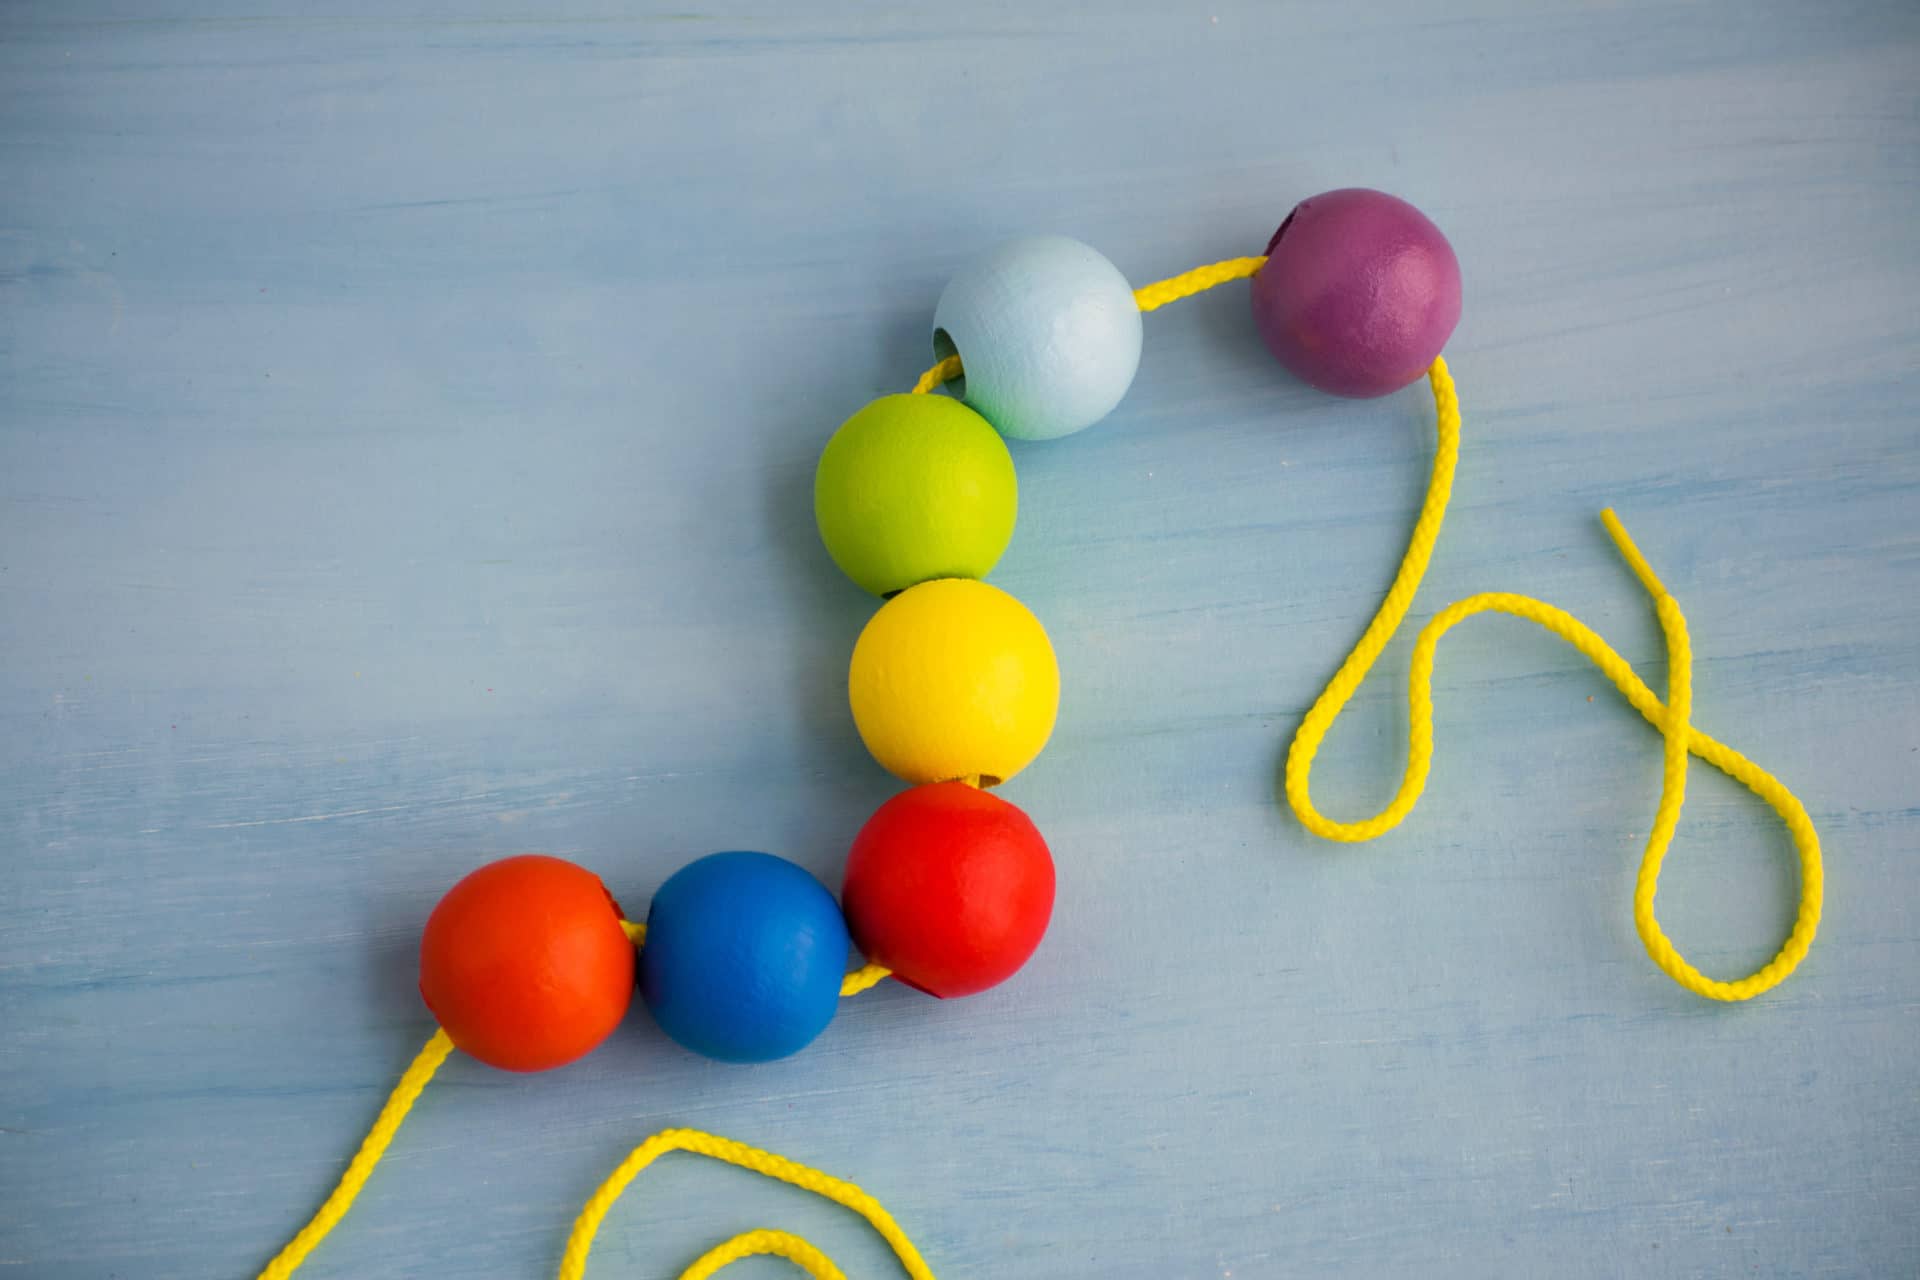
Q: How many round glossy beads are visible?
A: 7